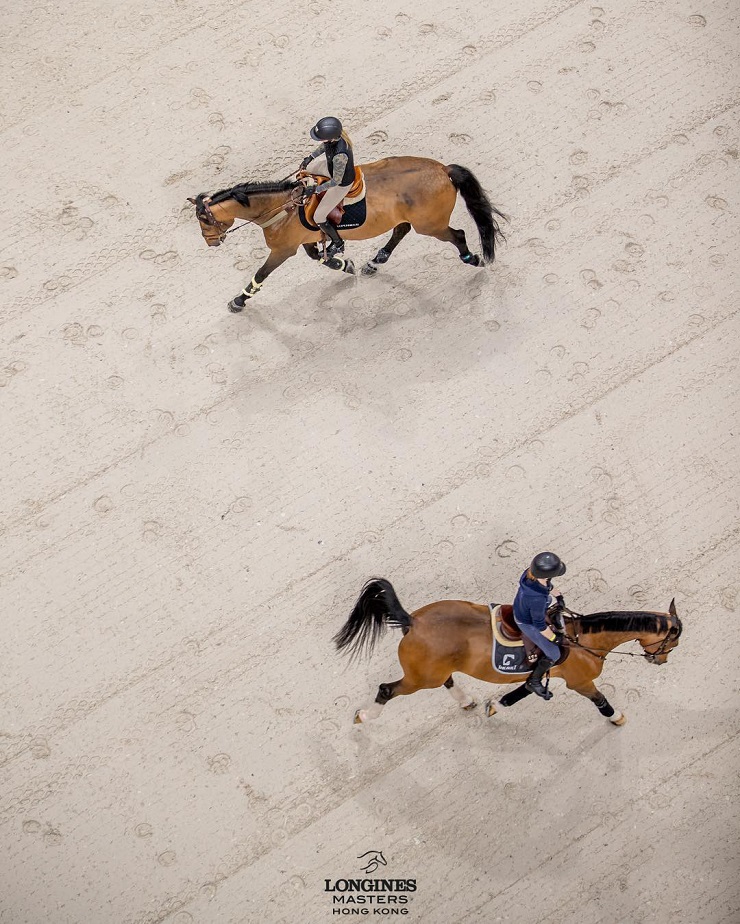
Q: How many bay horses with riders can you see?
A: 2